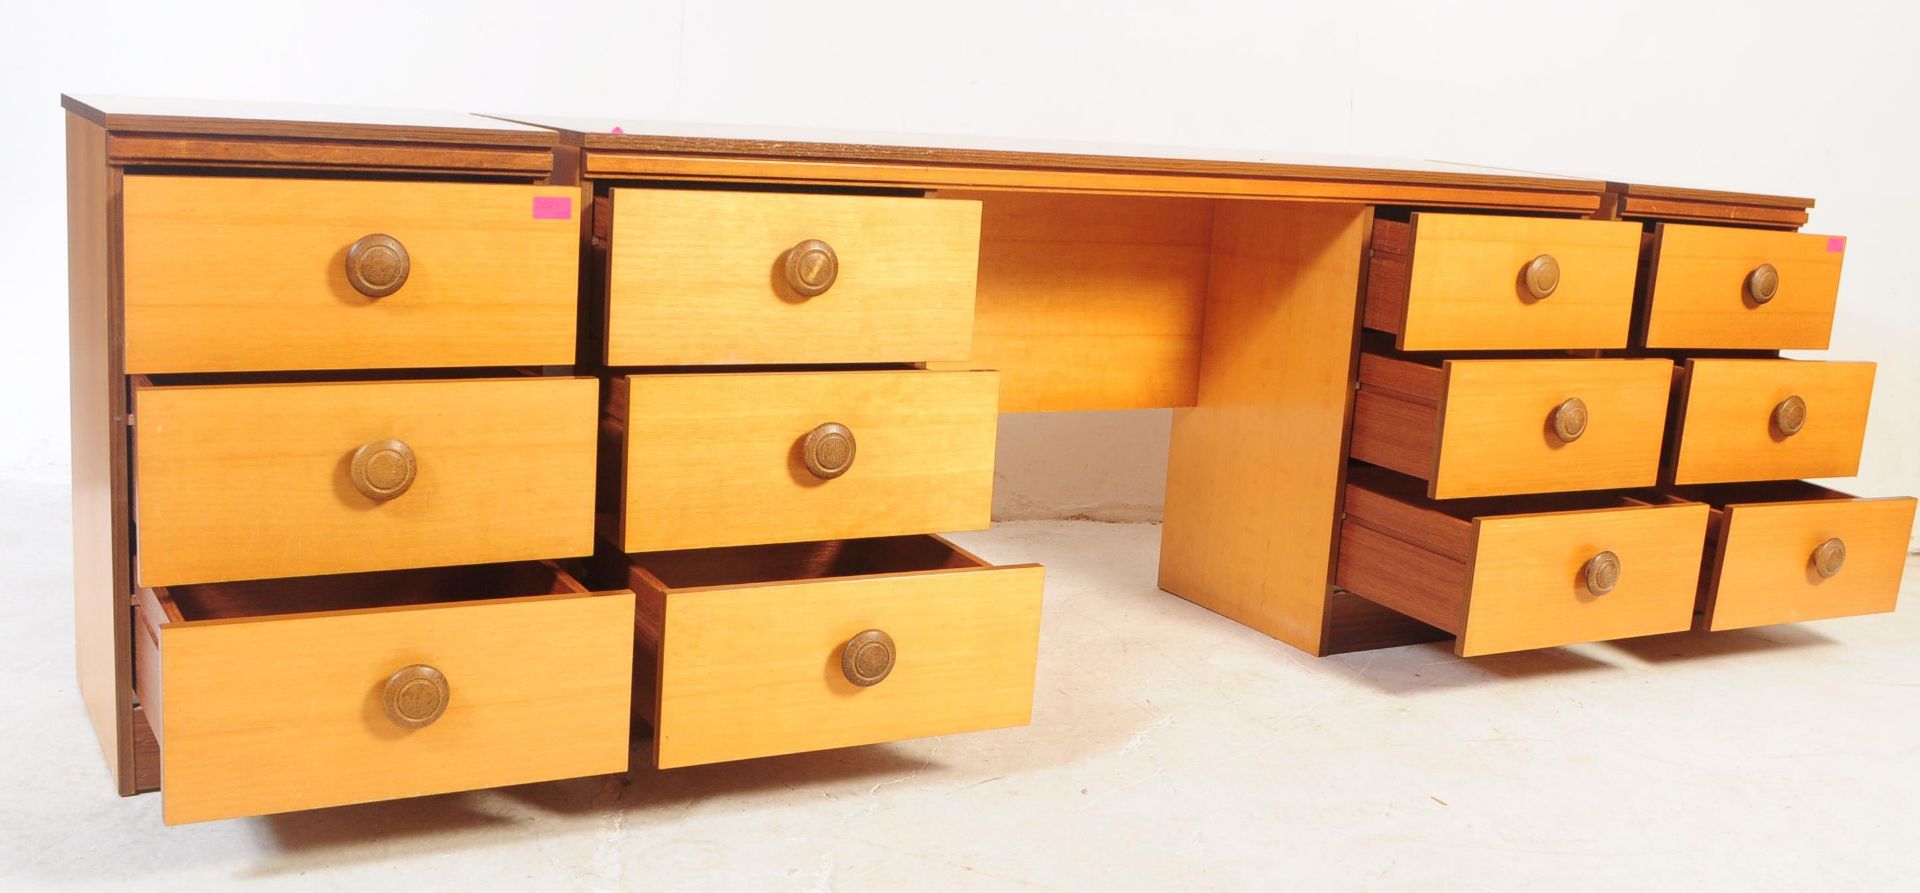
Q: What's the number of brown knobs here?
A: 12